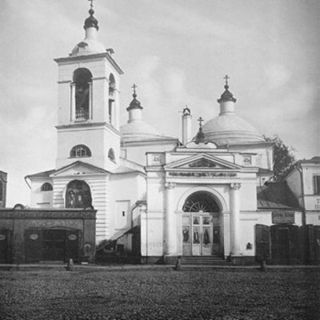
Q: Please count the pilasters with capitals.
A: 2